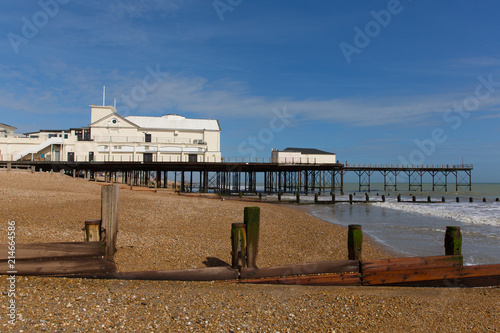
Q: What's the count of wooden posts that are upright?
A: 6